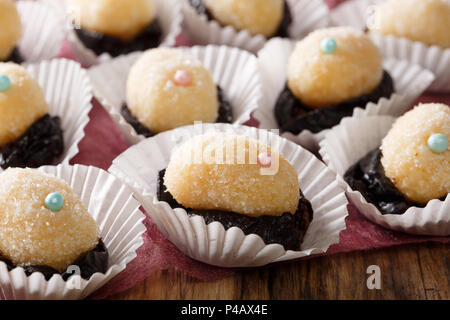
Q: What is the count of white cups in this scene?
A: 10